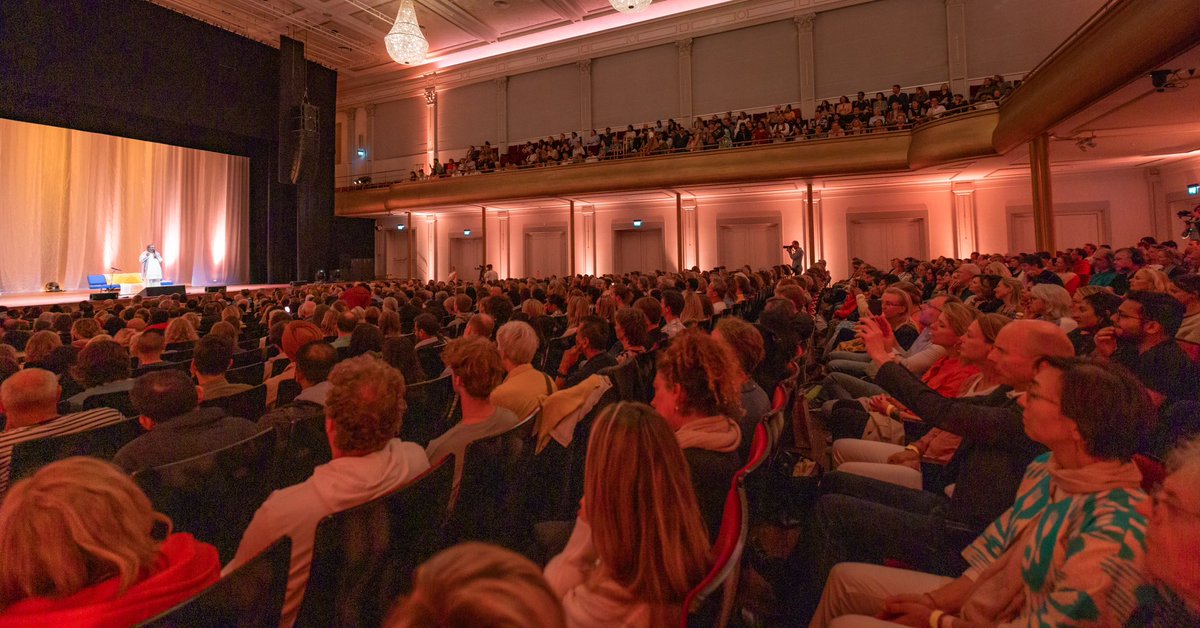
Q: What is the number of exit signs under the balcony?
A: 4